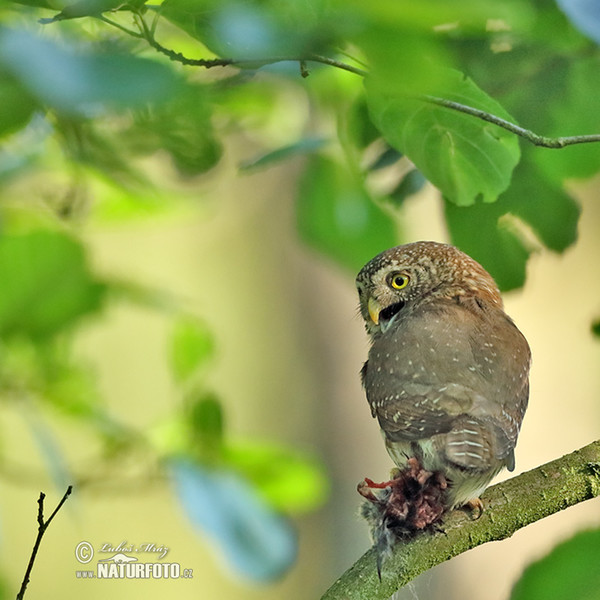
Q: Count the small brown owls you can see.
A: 1